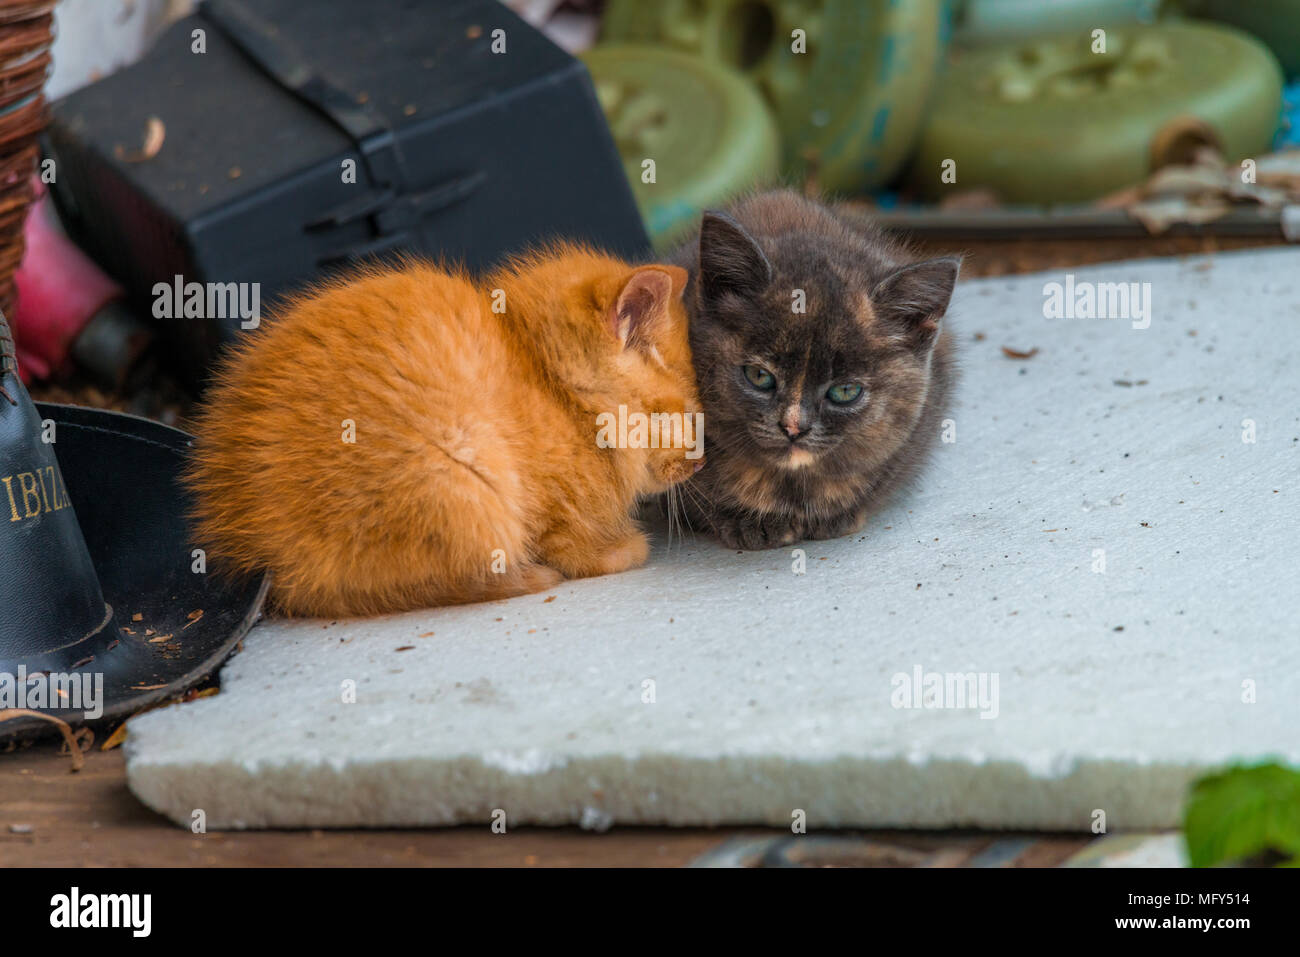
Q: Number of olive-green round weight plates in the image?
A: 3